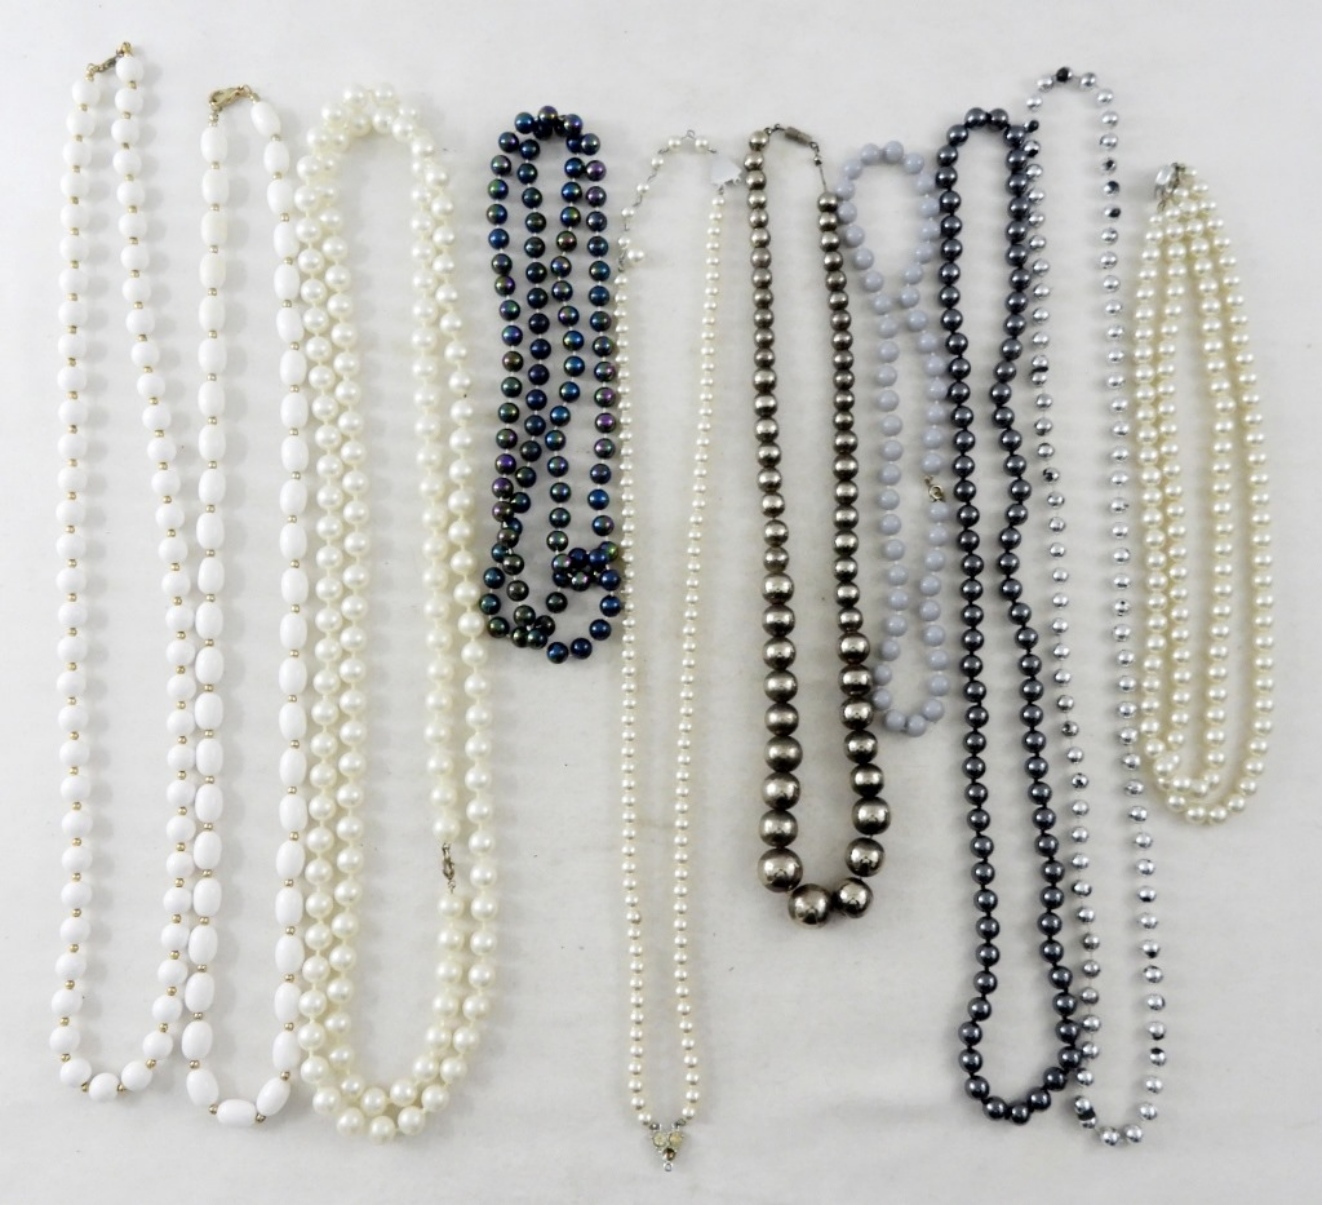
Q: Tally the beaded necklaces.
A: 10